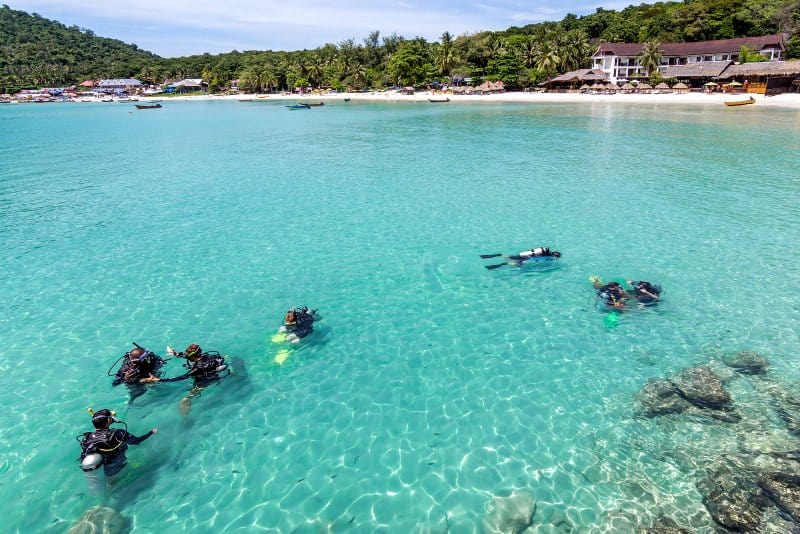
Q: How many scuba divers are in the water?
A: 7